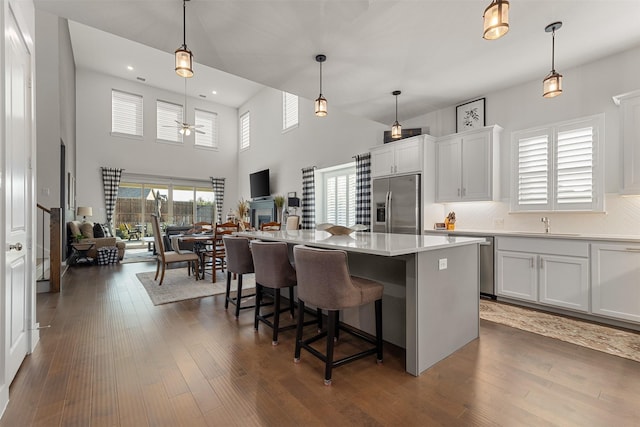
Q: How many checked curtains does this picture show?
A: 4